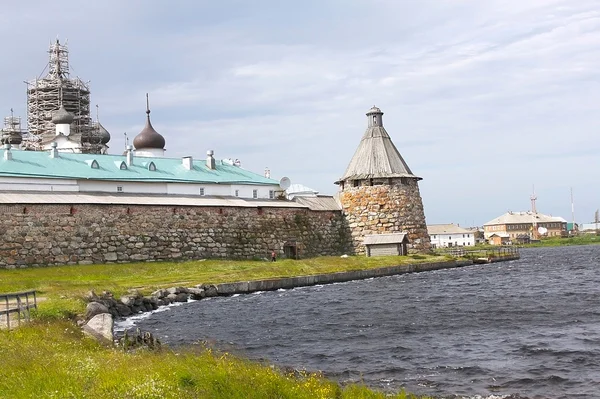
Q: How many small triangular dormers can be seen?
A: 3